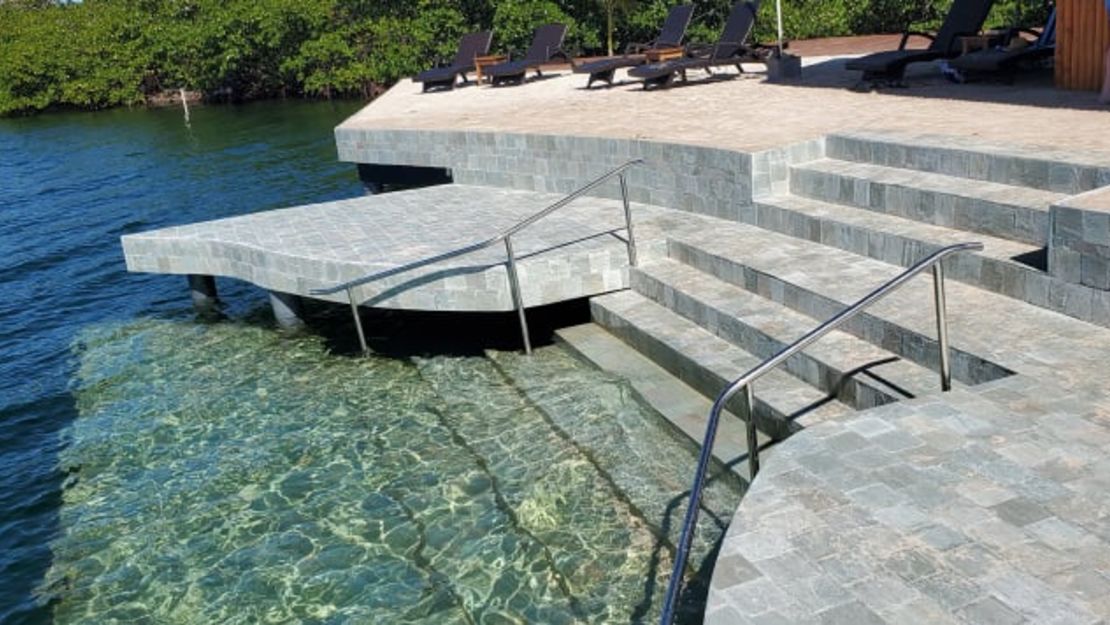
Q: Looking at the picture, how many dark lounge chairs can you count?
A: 6